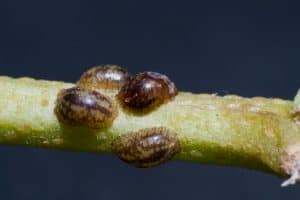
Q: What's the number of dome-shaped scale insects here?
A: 4